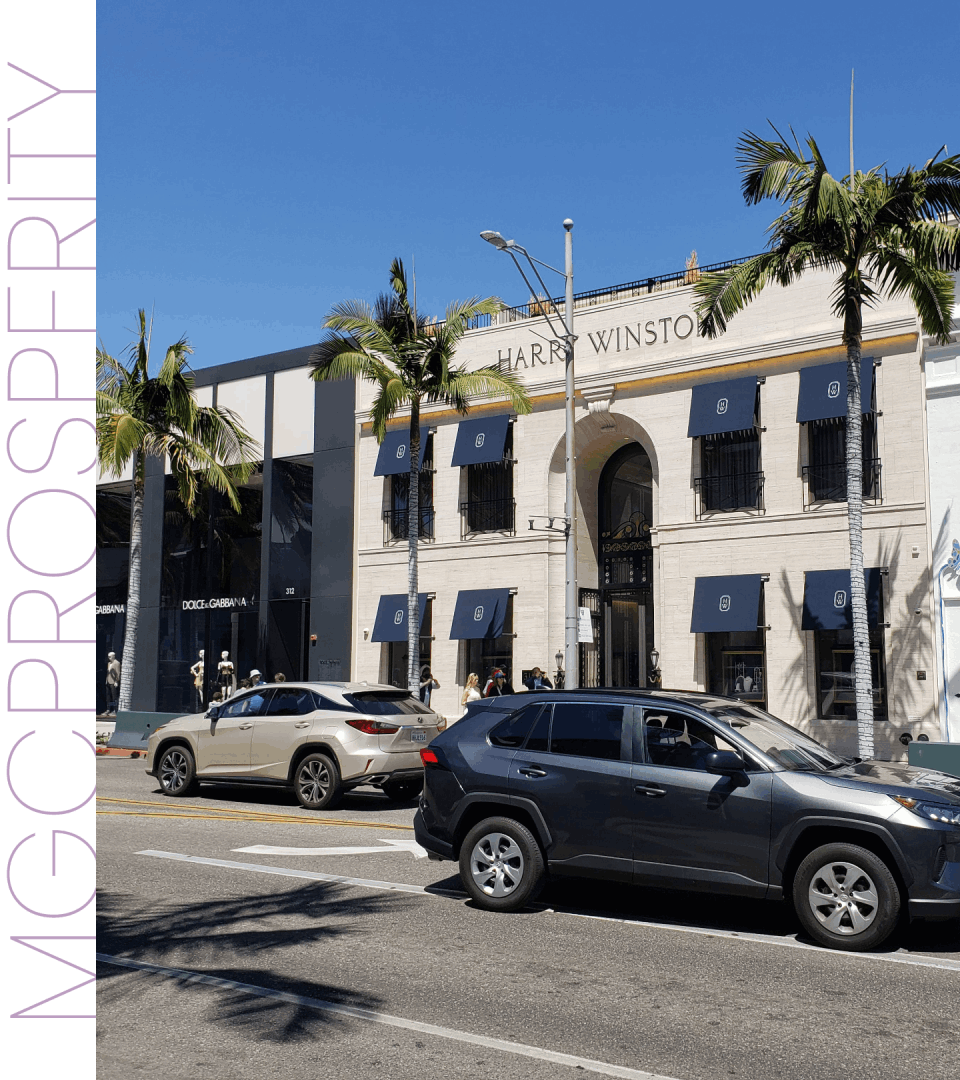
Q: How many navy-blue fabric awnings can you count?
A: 8